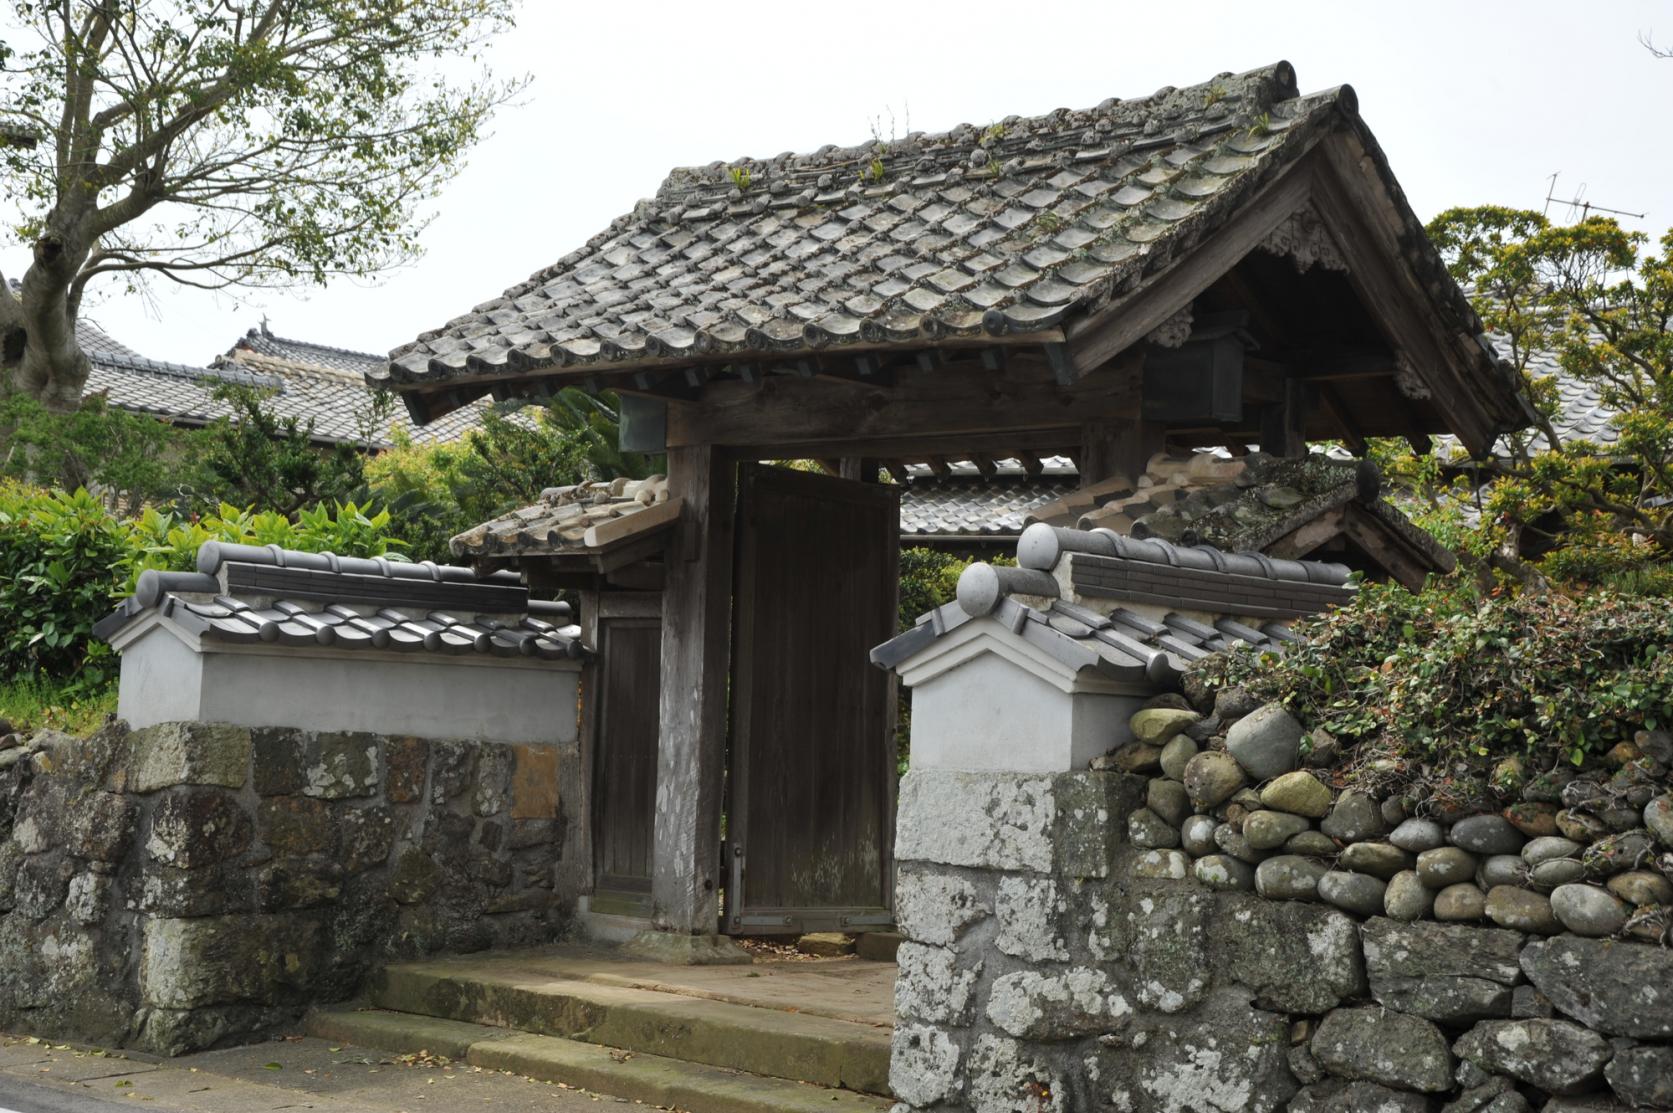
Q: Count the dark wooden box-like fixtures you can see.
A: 2